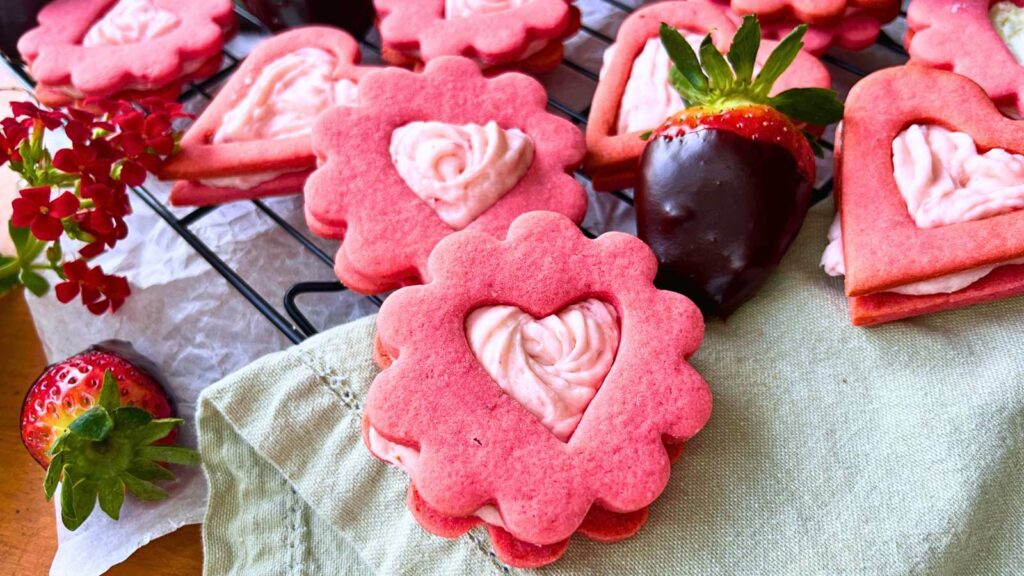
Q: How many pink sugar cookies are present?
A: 9